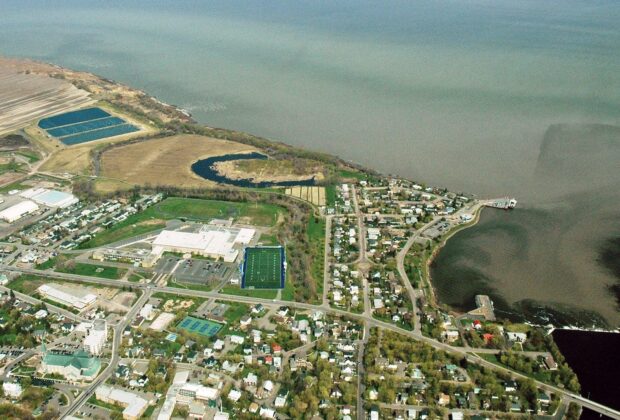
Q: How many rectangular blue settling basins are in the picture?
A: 3